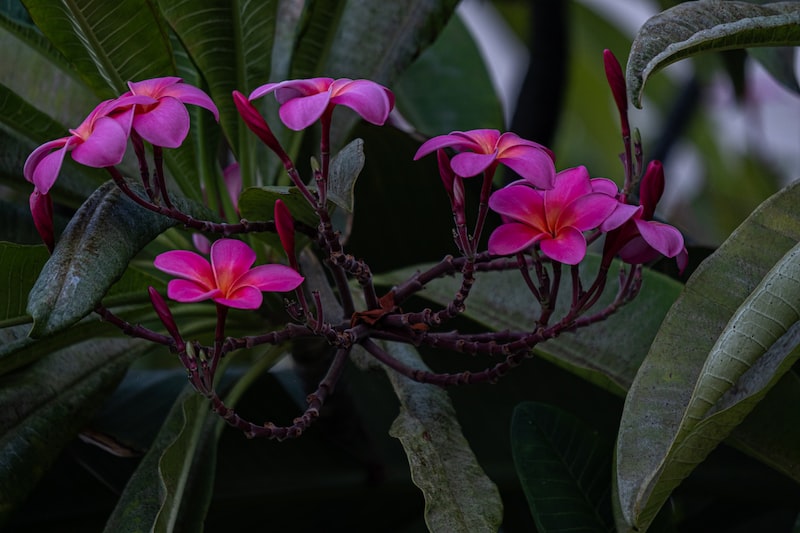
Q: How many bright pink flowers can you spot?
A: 7